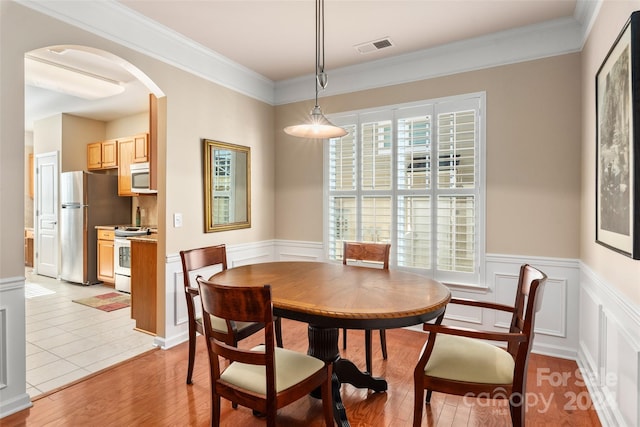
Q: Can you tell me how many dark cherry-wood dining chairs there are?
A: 4